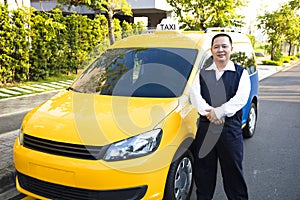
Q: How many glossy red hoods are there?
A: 0